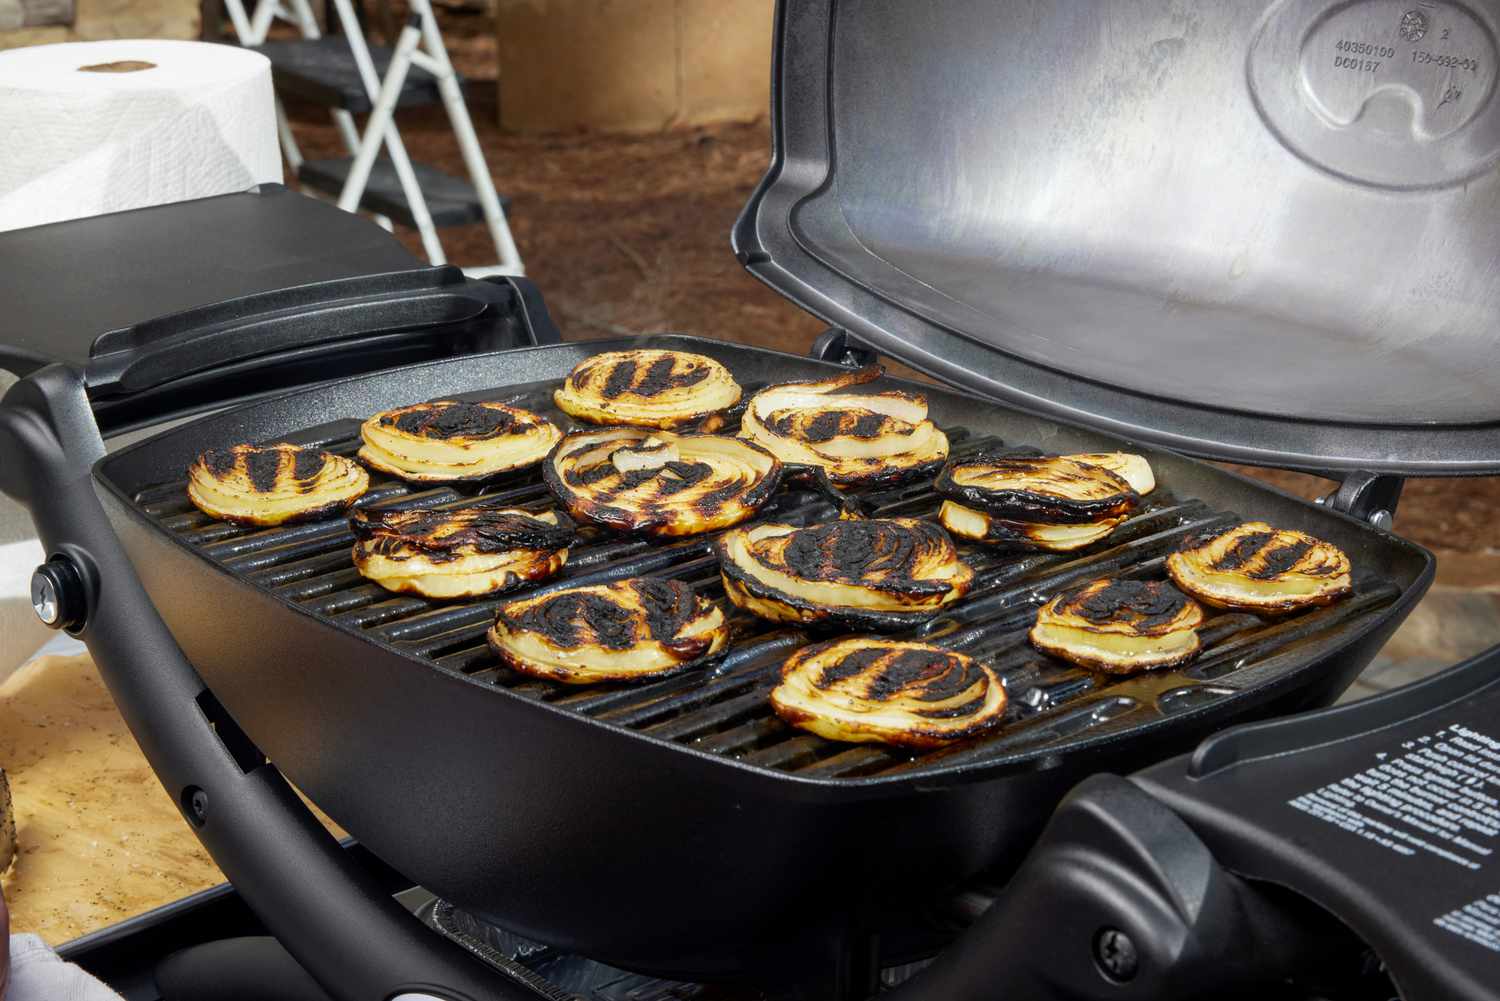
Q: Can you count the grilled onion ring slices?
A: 12